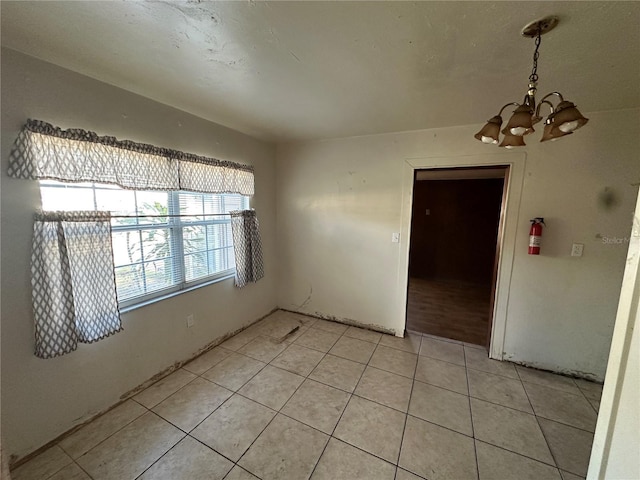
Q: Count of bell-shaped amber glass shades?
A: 5